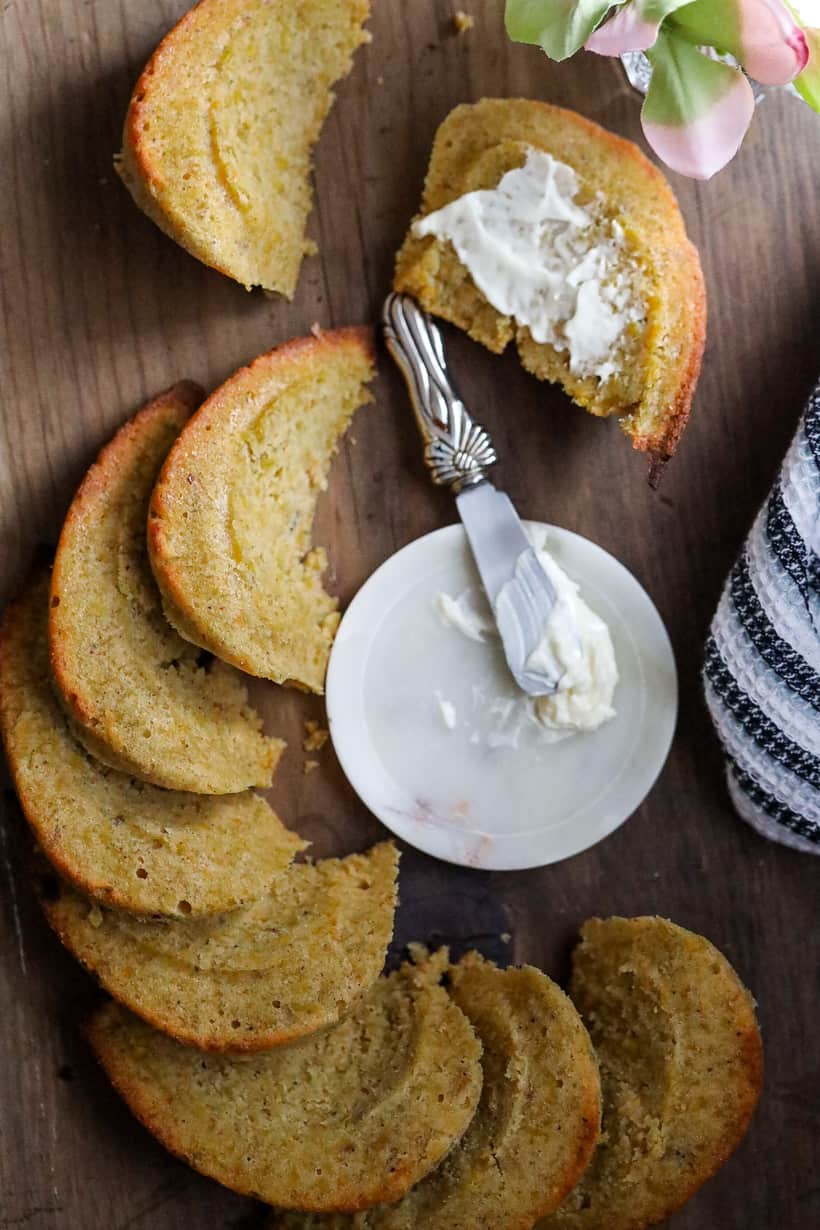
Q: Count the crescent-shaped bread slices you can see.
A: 9